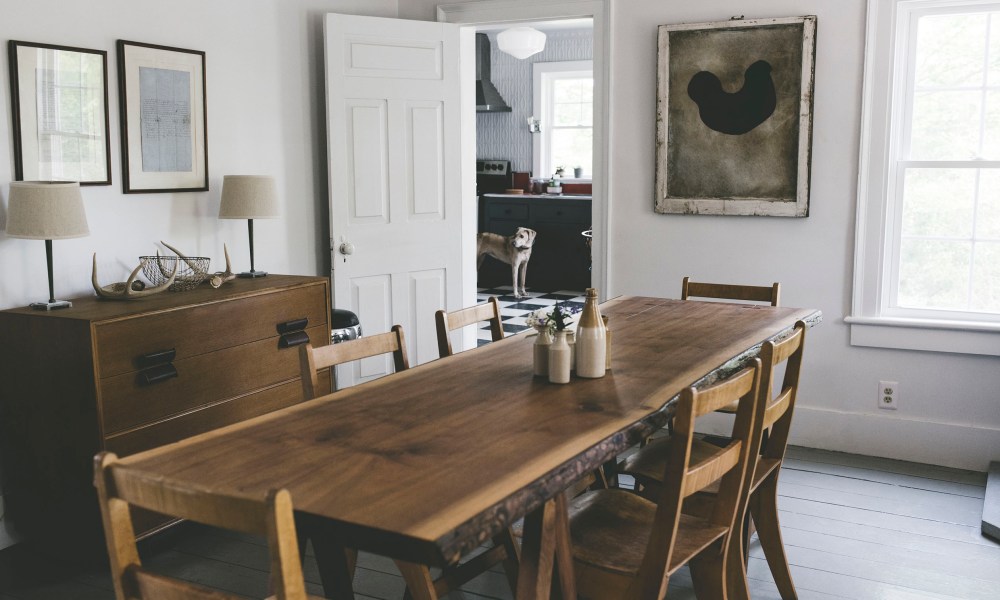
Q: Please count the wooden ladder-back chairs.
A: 6